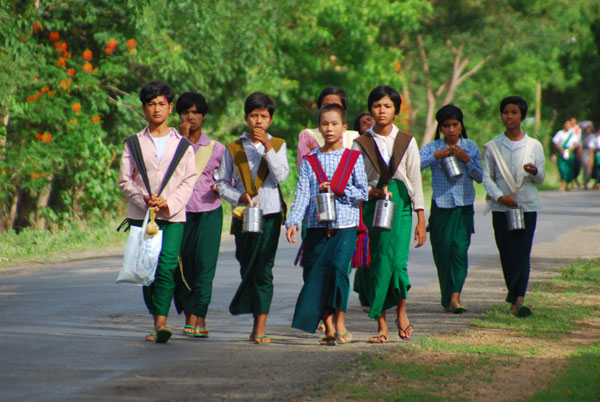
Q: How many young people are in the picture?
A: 9